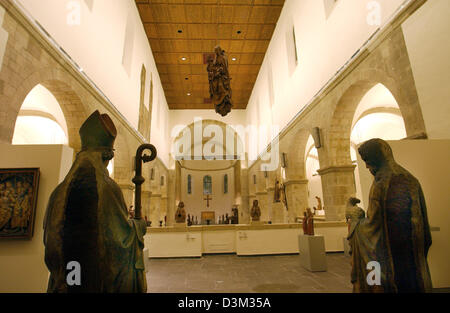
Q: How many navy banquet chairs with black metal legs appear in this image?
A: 0